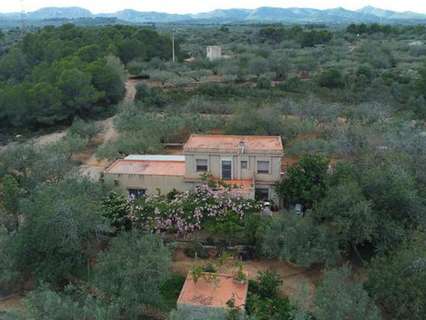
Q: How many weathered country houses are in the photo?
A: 1